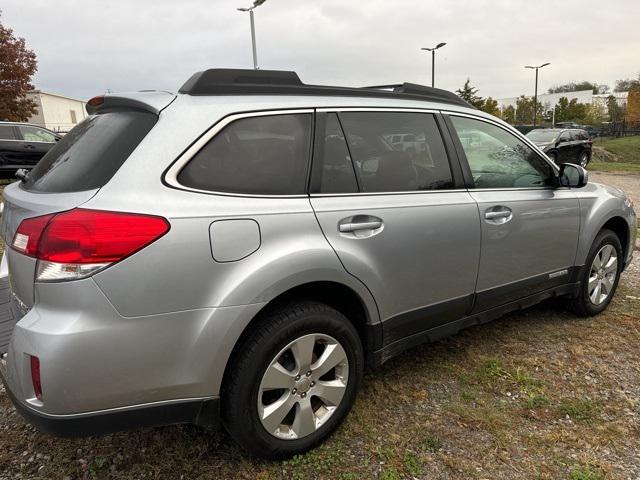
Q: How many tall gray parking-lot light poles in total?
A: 3